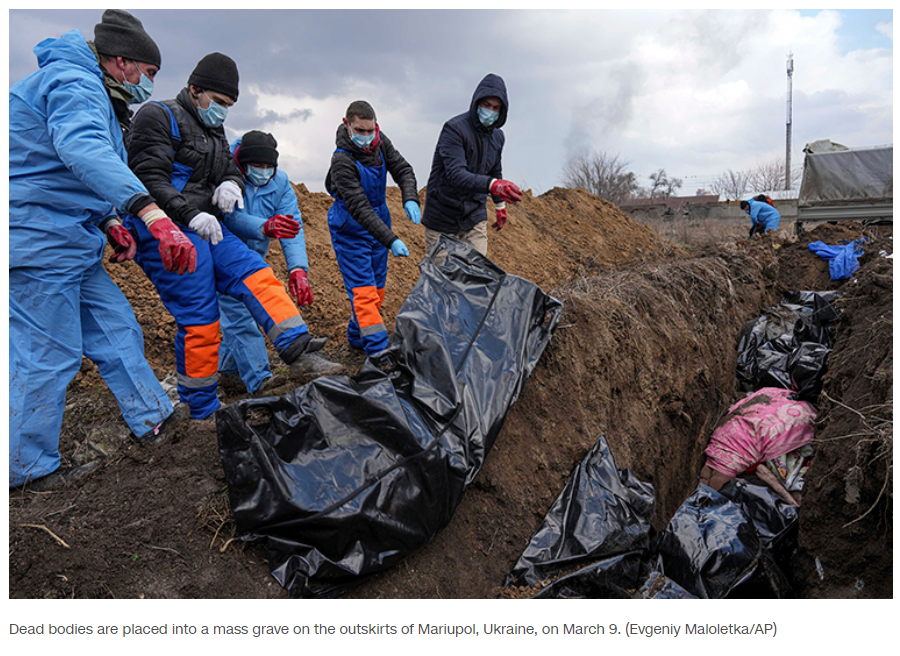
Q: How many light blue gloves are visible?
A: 2